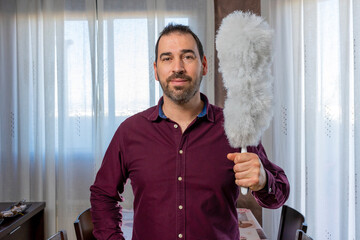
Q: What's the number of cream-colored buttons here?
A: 5